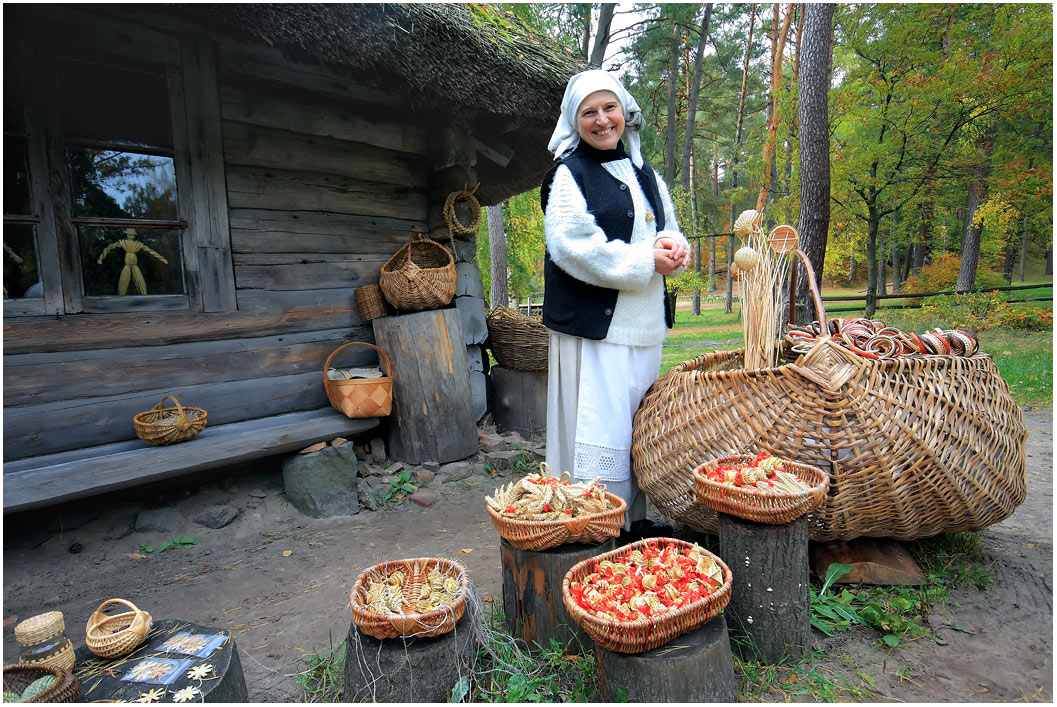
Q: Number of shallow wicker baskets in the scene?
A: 4